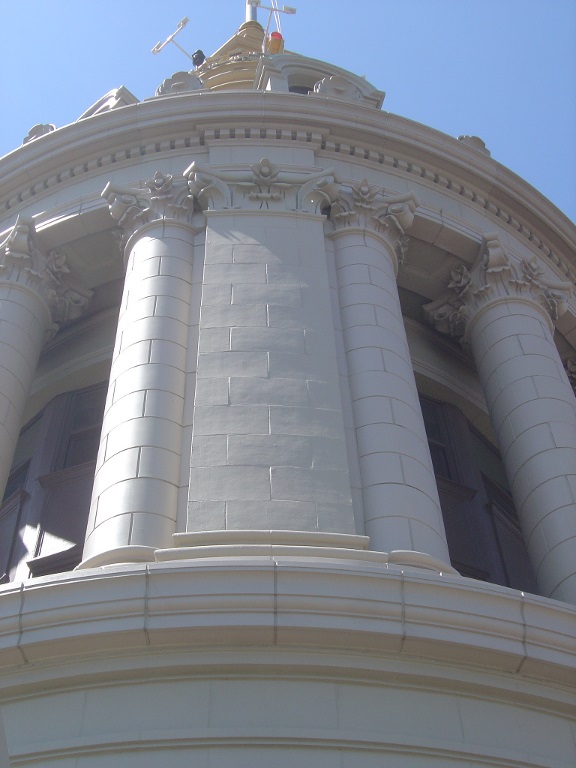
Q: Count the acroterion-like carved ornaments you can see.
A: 4